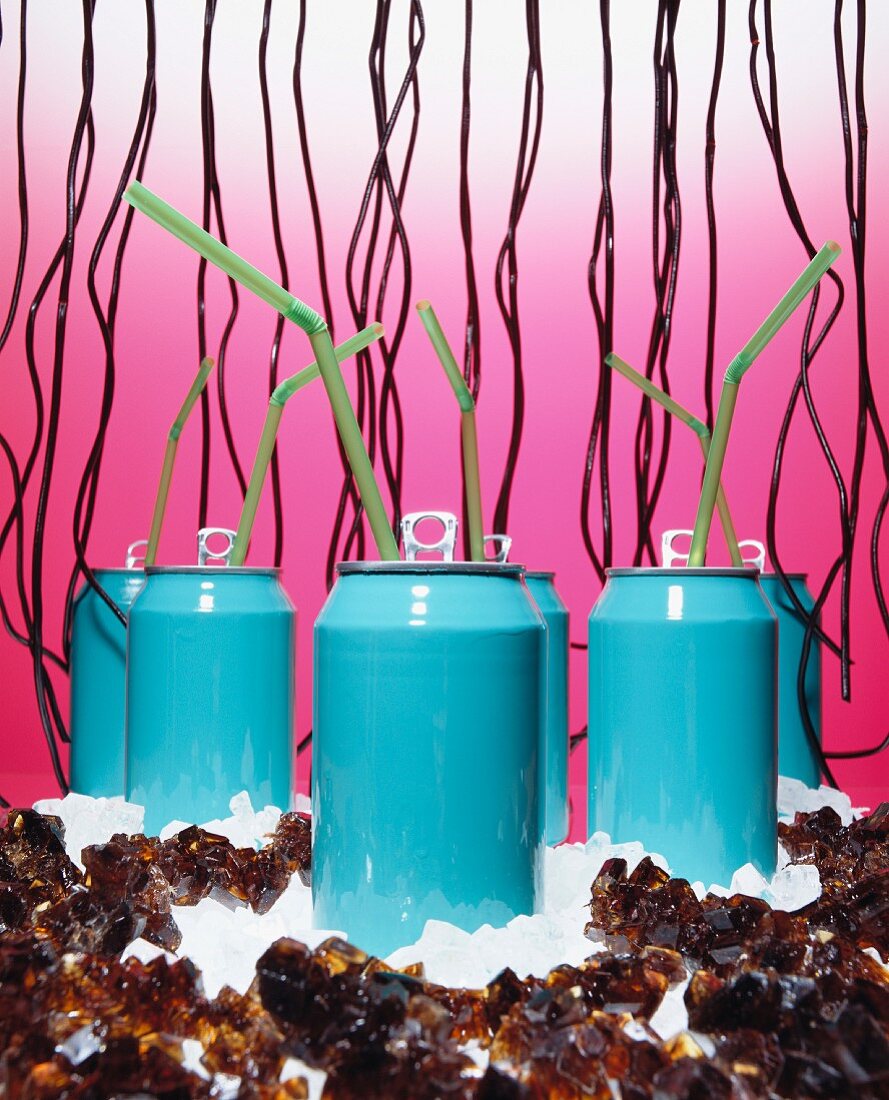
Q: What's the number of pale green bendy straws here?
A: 6